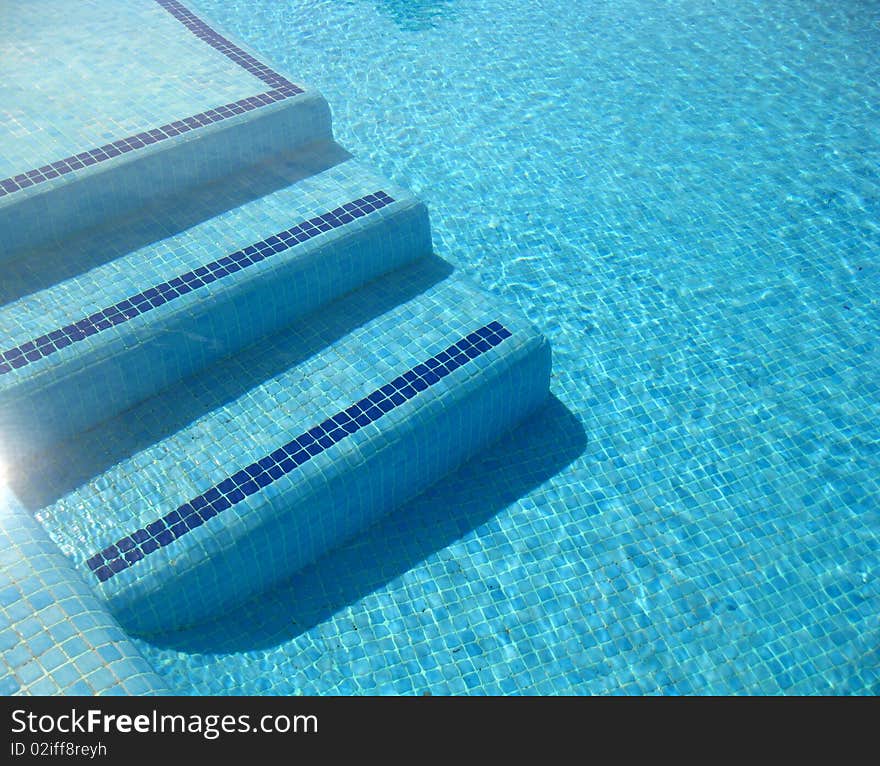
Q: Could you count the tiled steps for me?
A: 3